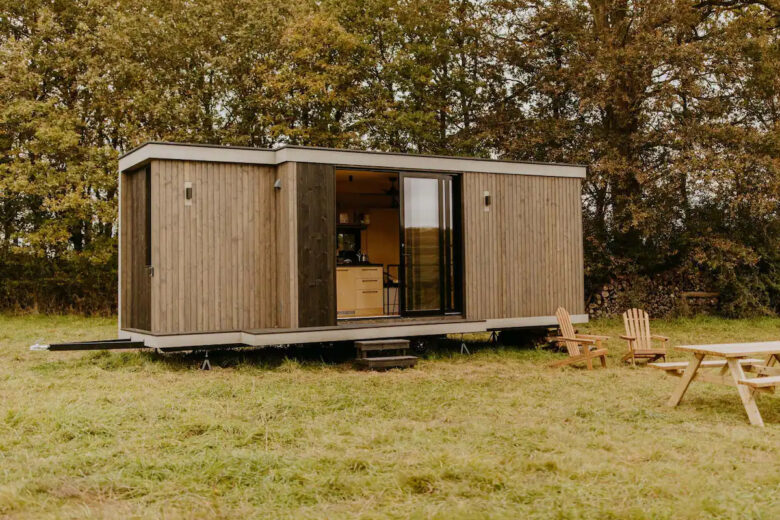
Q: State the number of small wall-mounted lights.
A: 2